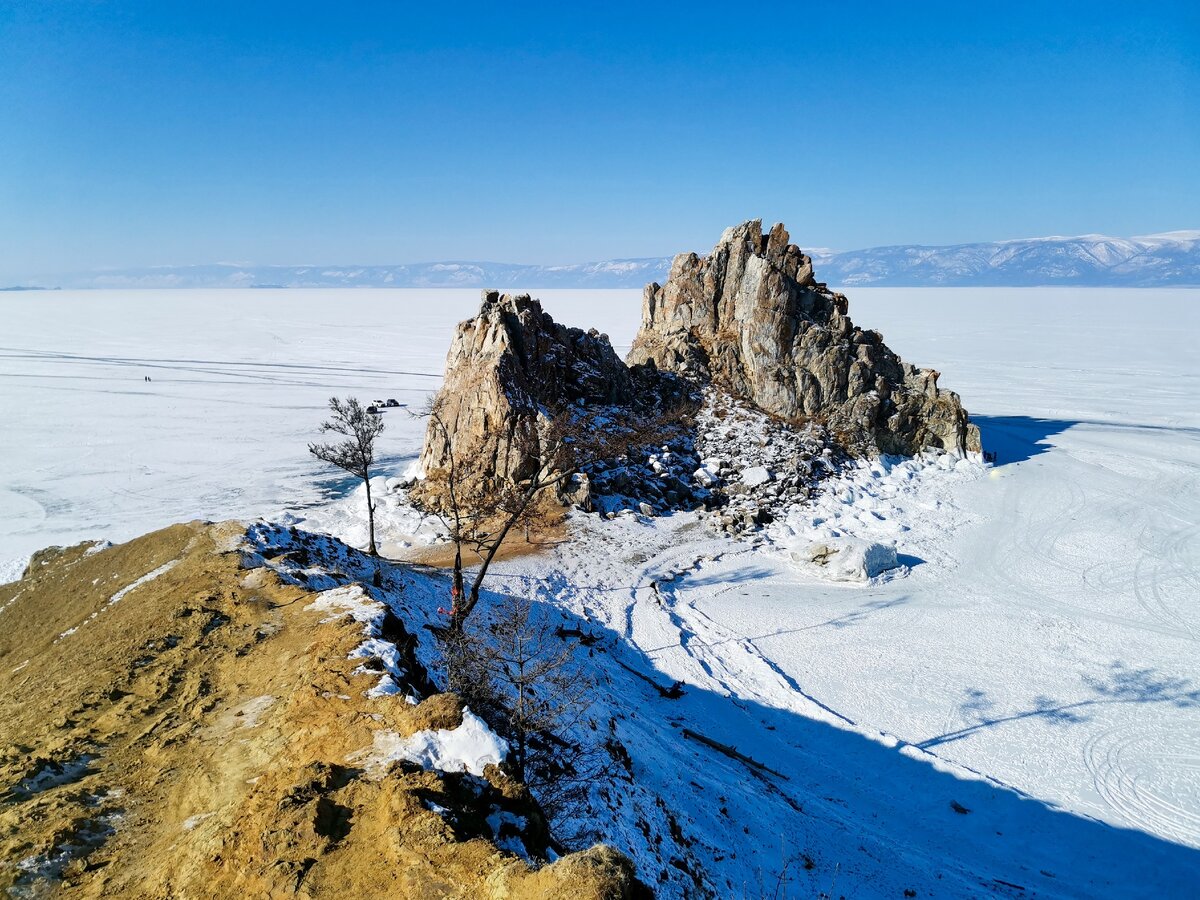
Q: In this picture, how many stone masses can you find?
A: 2